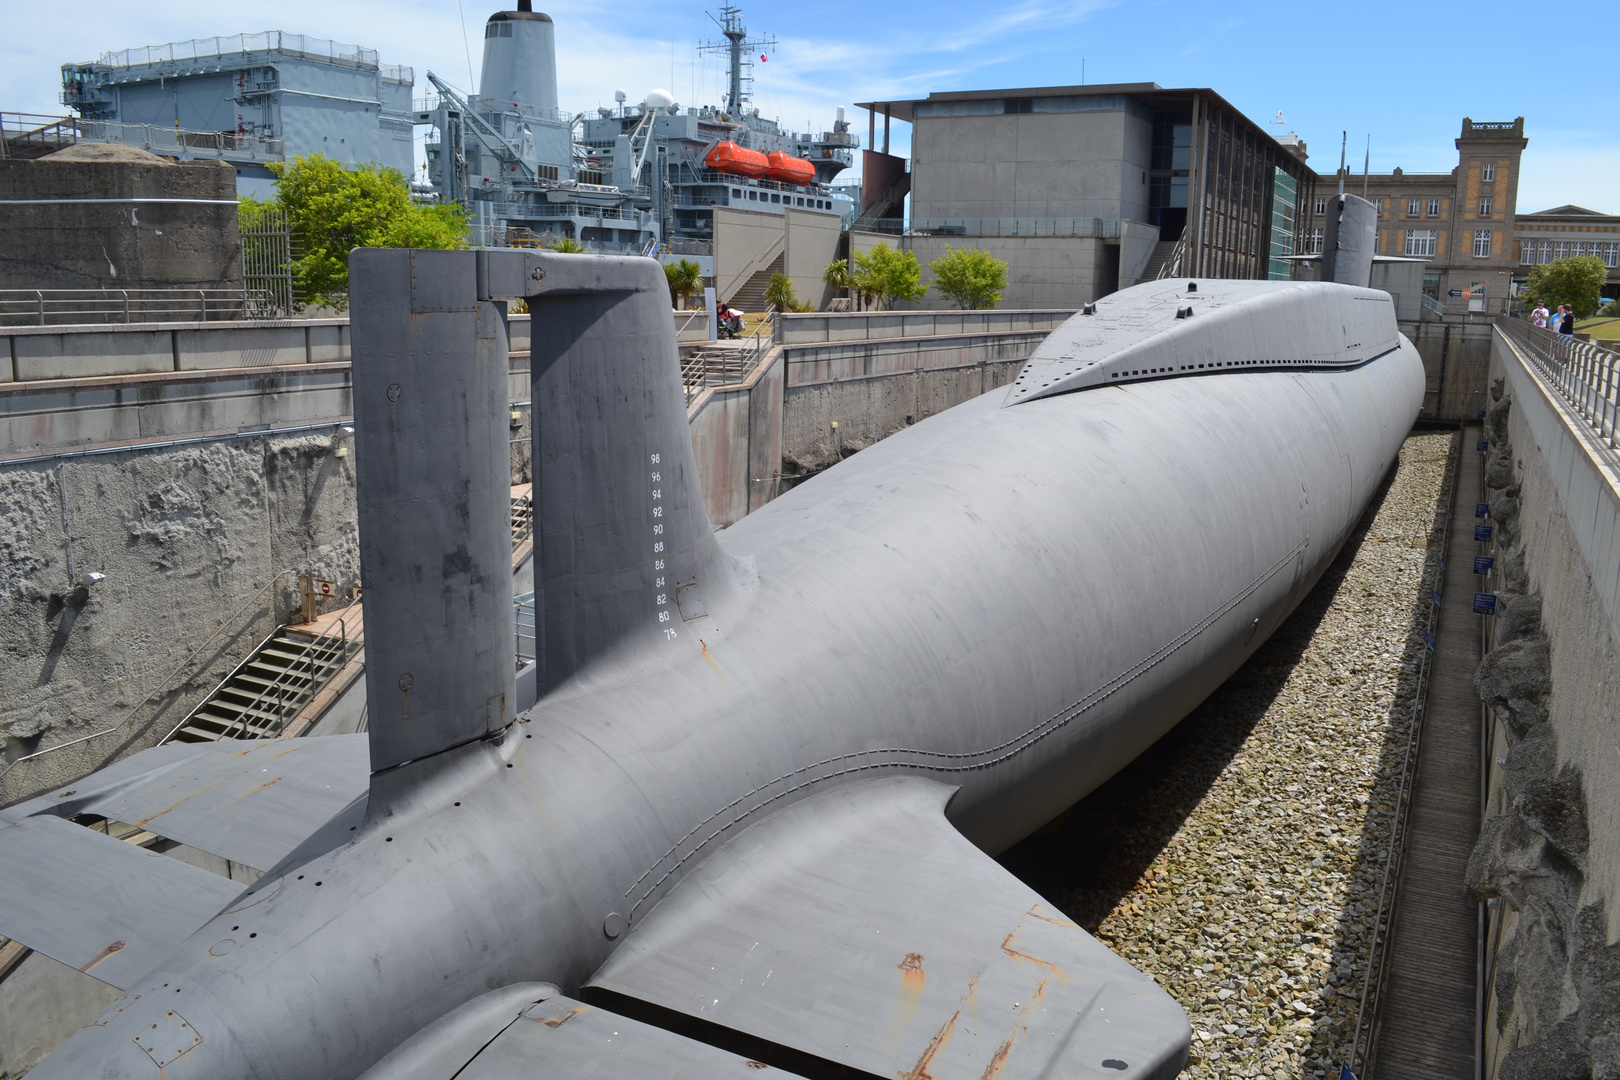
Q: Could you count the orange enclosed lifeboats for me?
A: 2